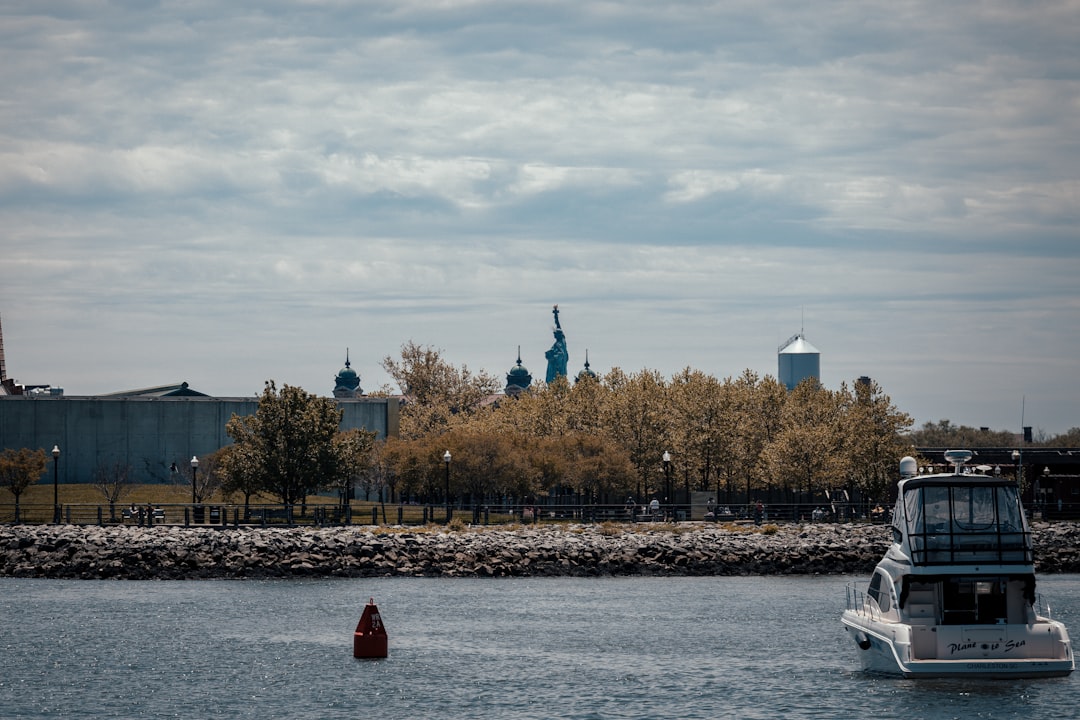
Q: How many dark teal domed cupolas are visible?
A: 3